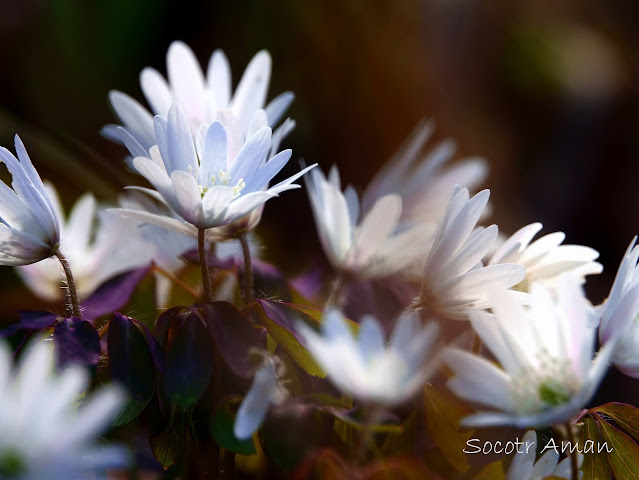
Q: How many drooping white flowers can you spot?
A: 1